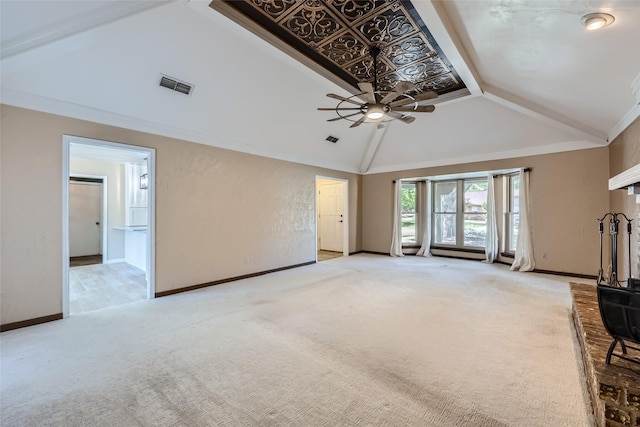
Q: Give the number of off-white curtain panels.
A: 4